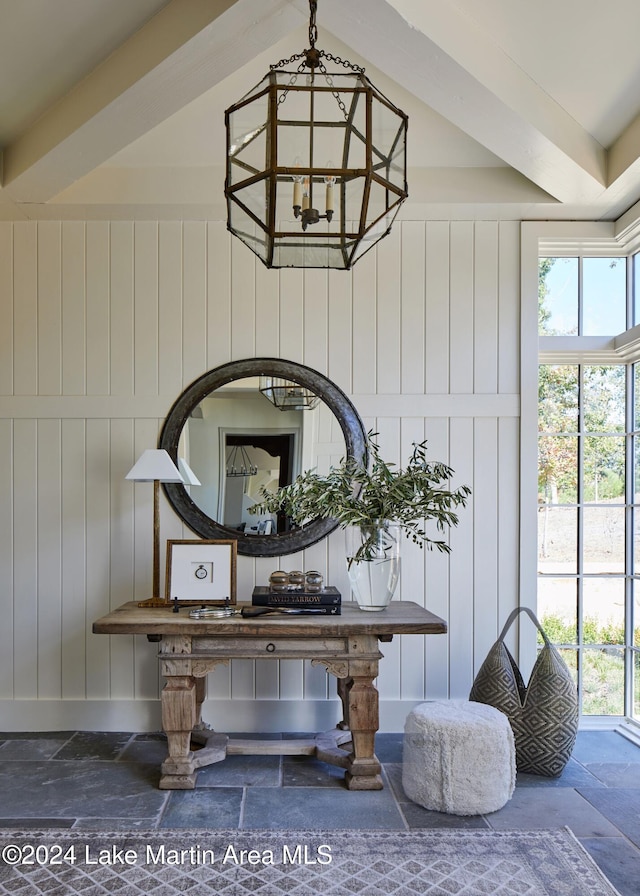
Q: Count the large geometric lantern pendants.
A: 1